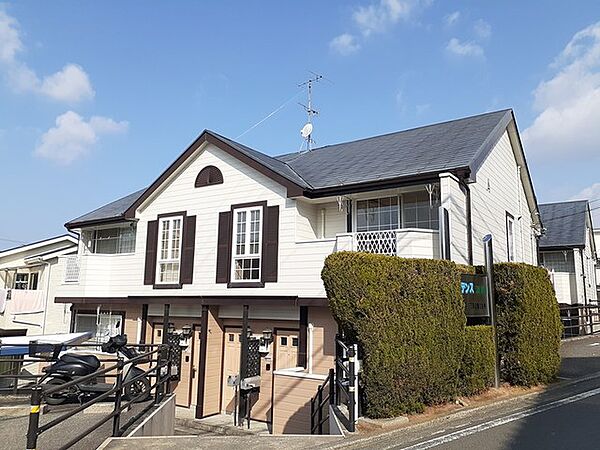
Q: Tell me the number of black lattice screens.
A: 2